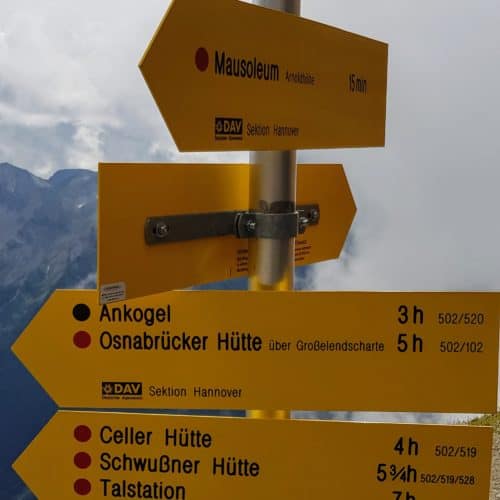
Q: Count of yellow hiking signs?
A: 4